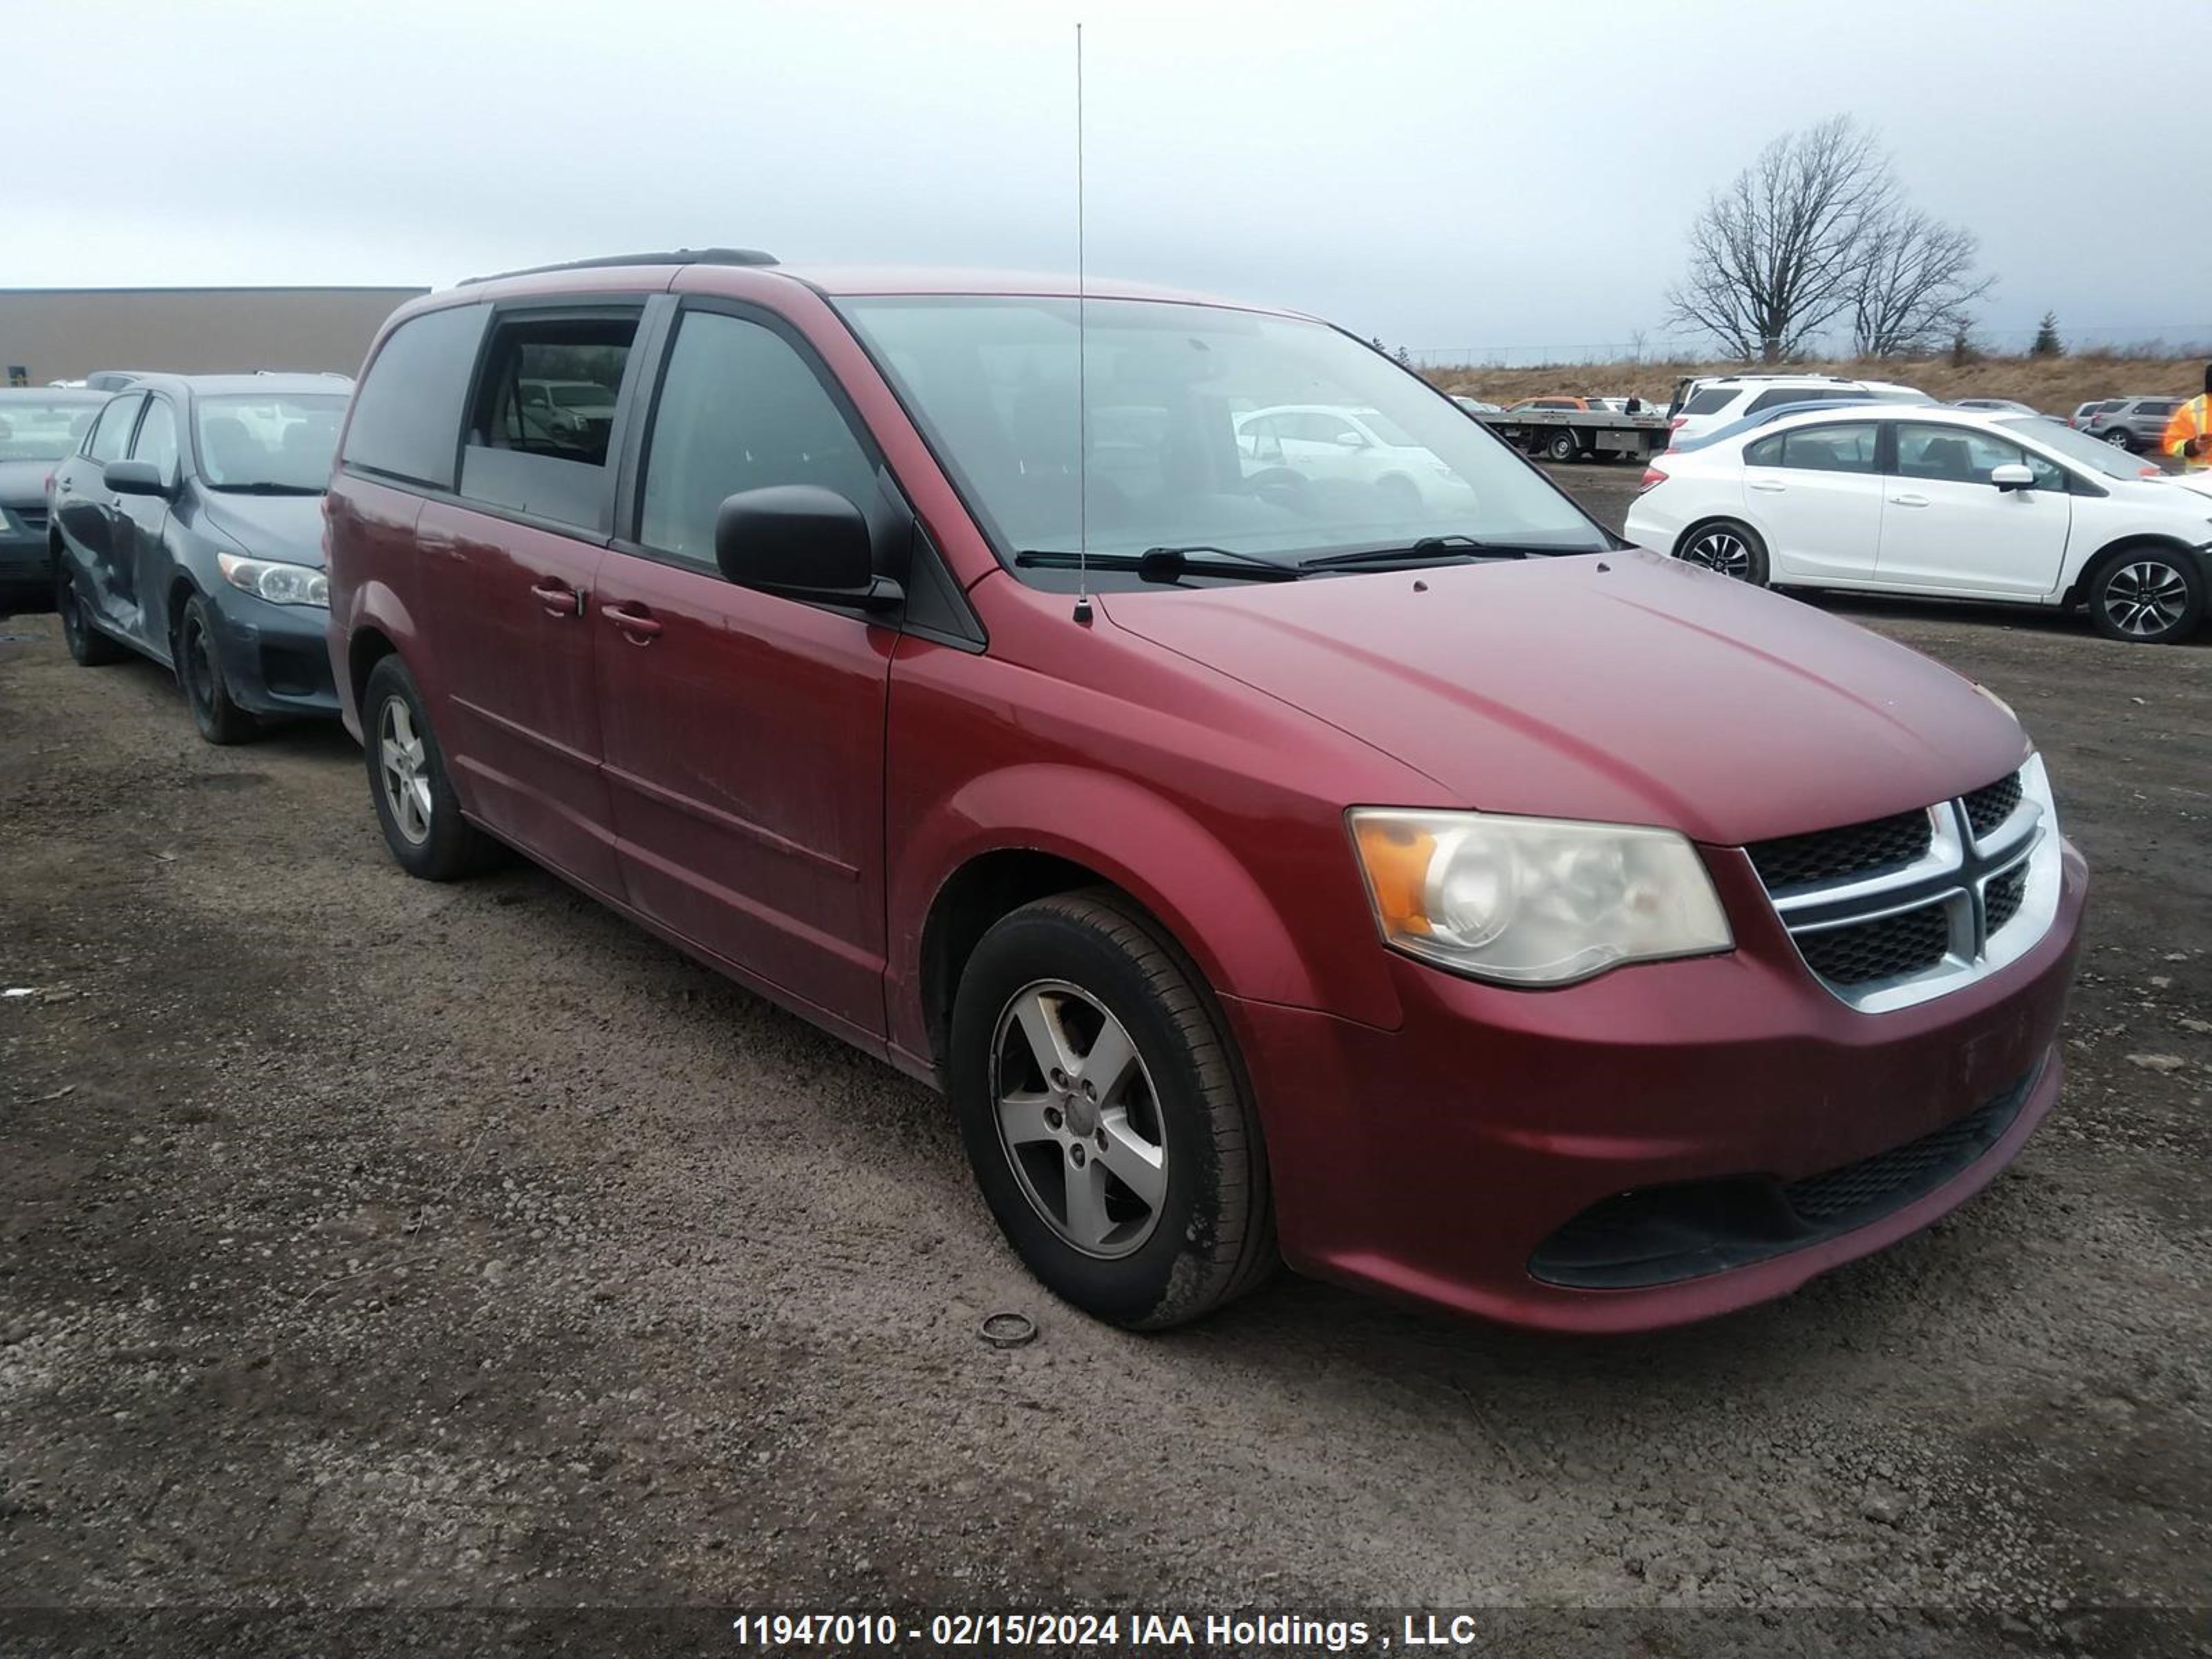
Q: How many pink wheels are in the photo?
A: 0